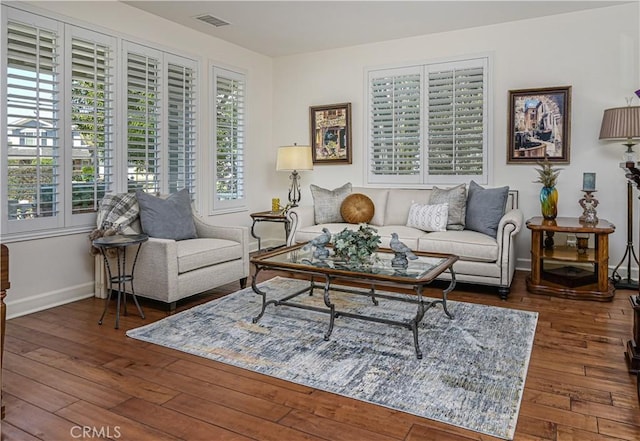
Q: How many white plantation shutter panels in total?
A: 7